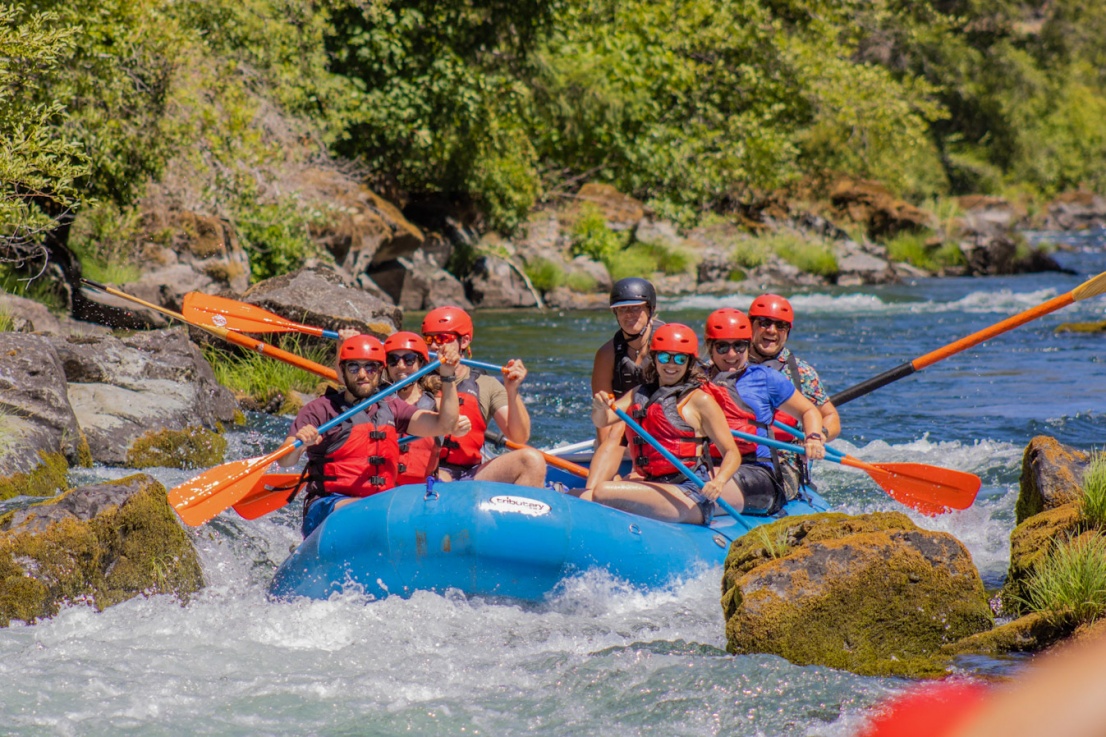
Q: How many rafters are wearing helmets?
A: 7